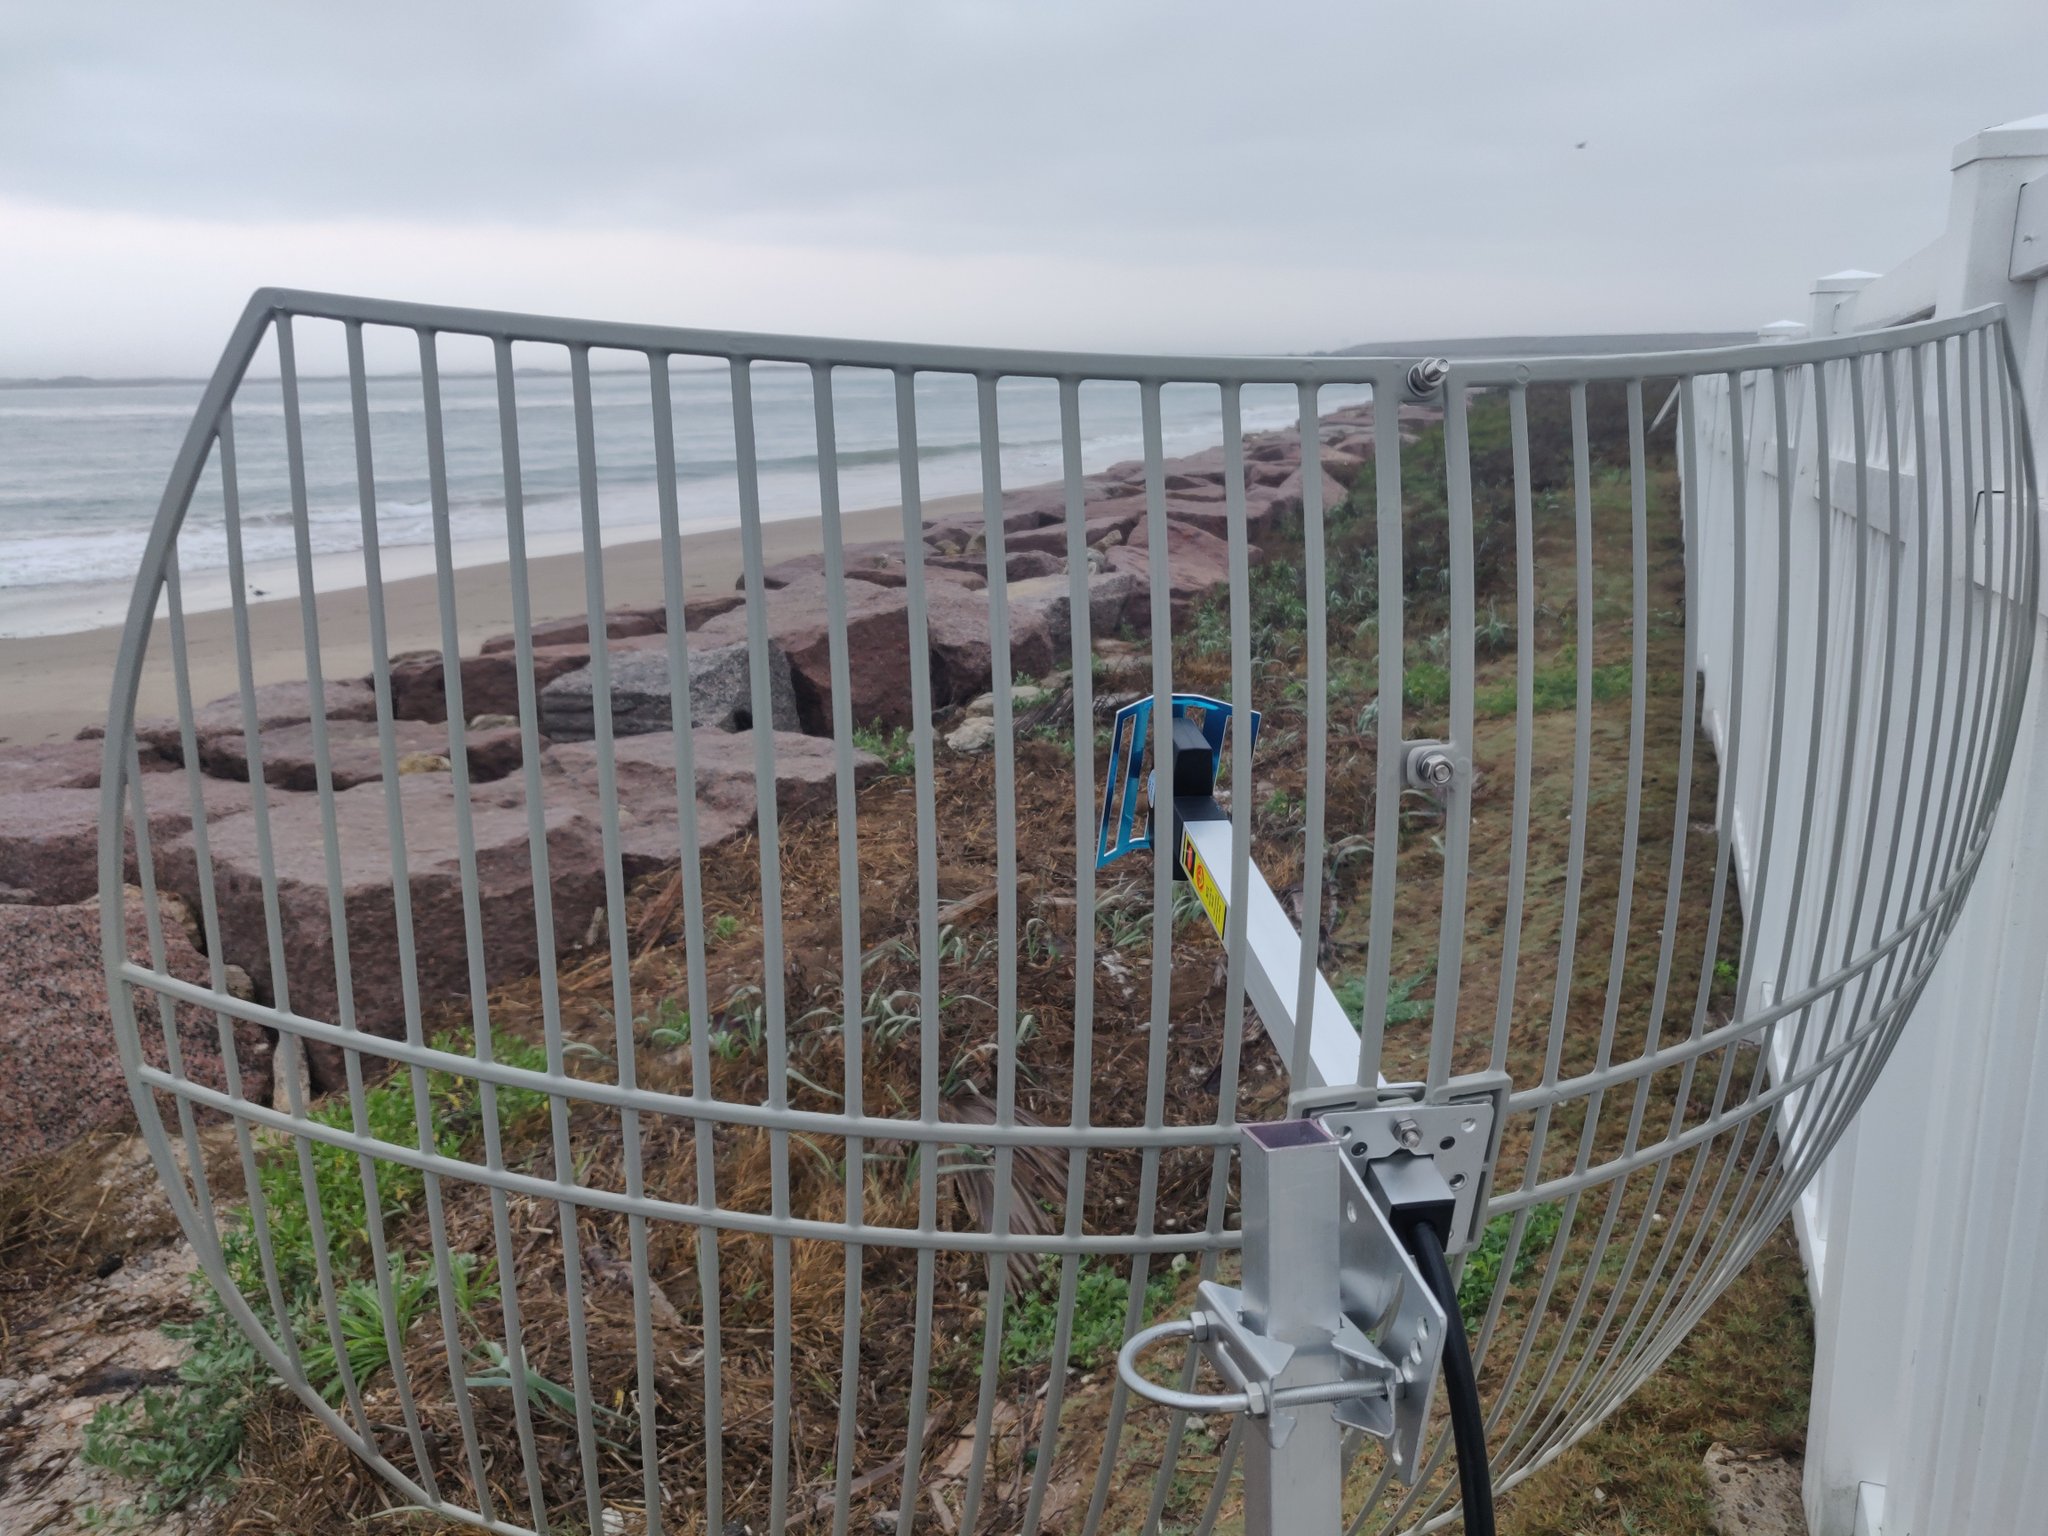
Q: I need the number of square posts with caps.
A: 3